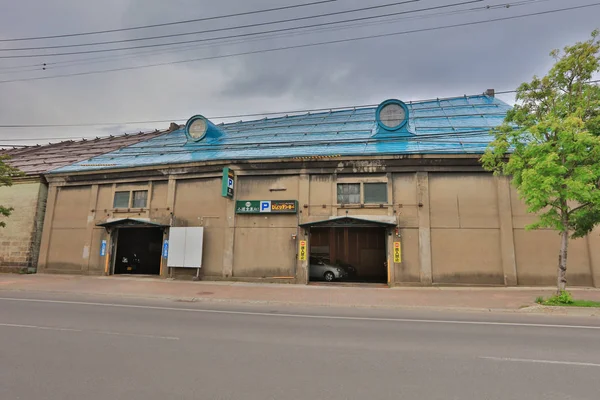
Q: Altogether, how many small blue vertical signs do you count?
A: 2